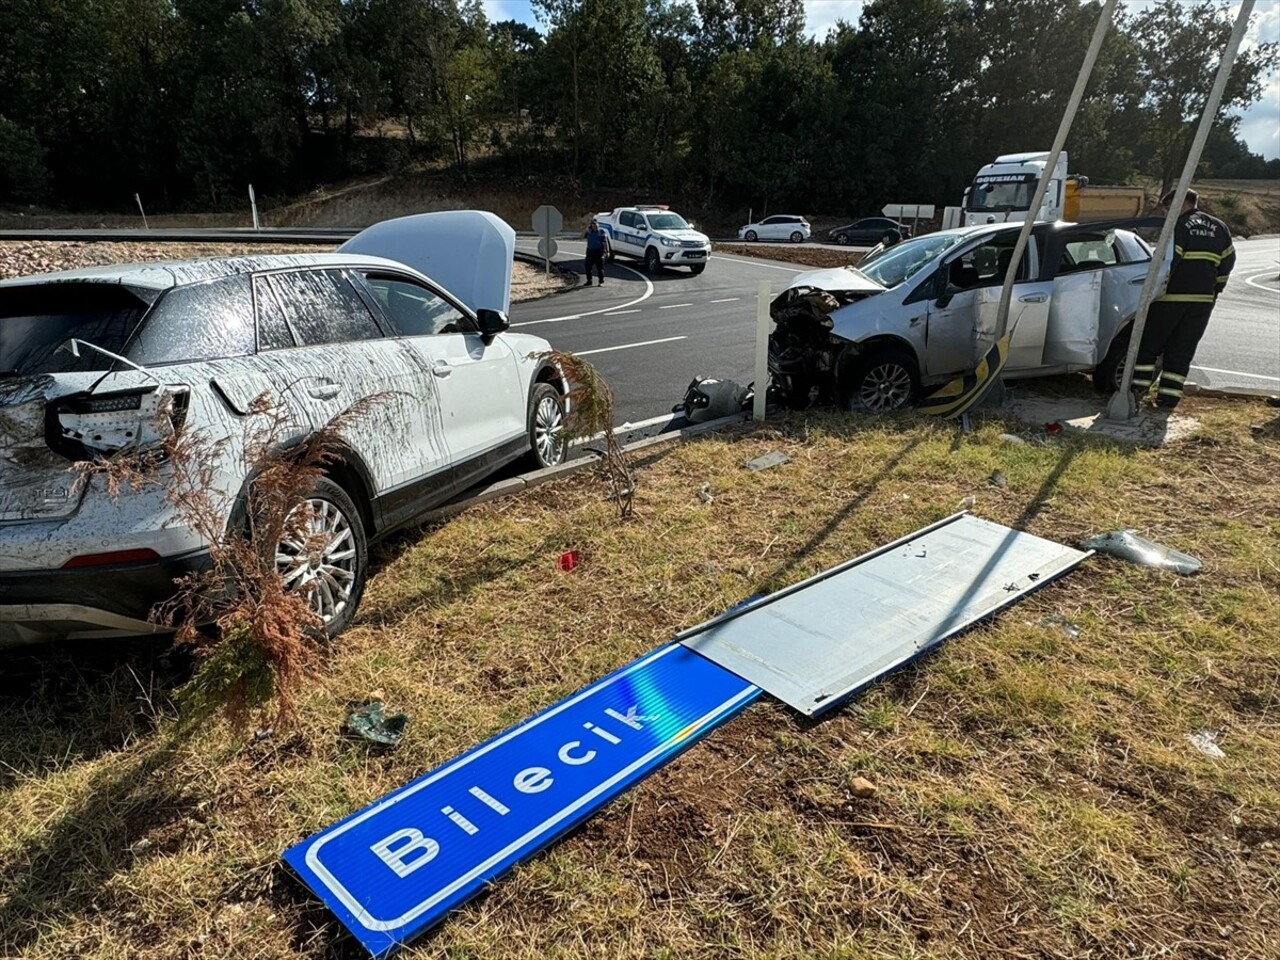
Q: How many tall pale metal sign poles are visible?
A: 2